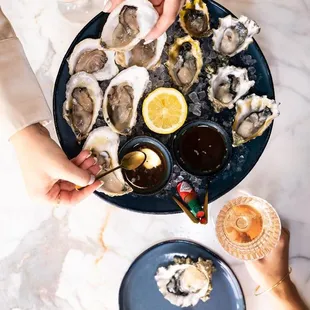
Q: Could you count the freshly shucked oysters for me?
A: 12